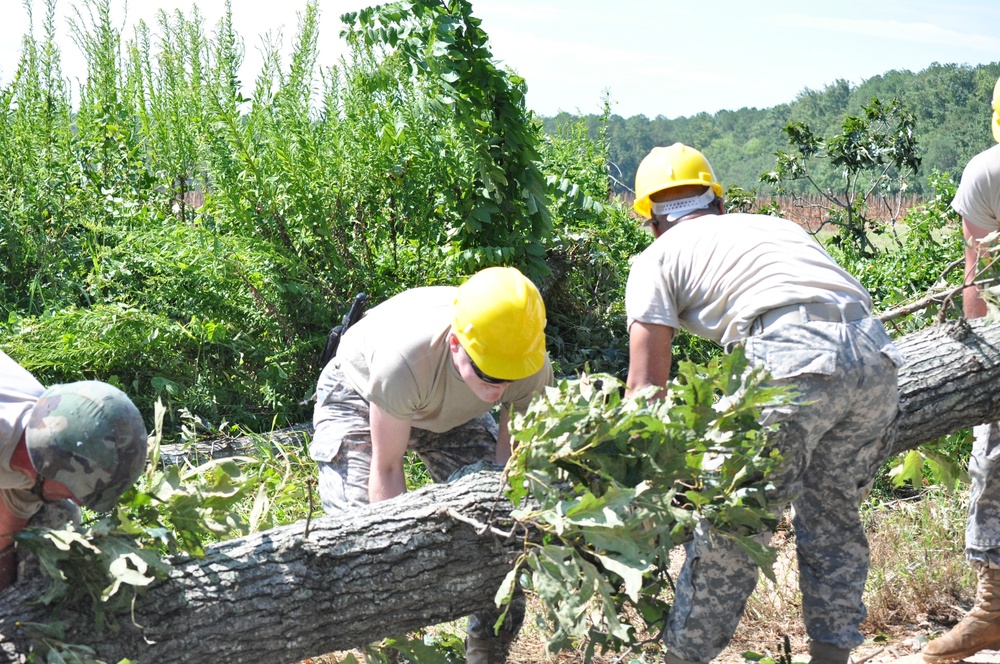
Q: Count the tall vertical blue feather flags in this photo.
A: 0